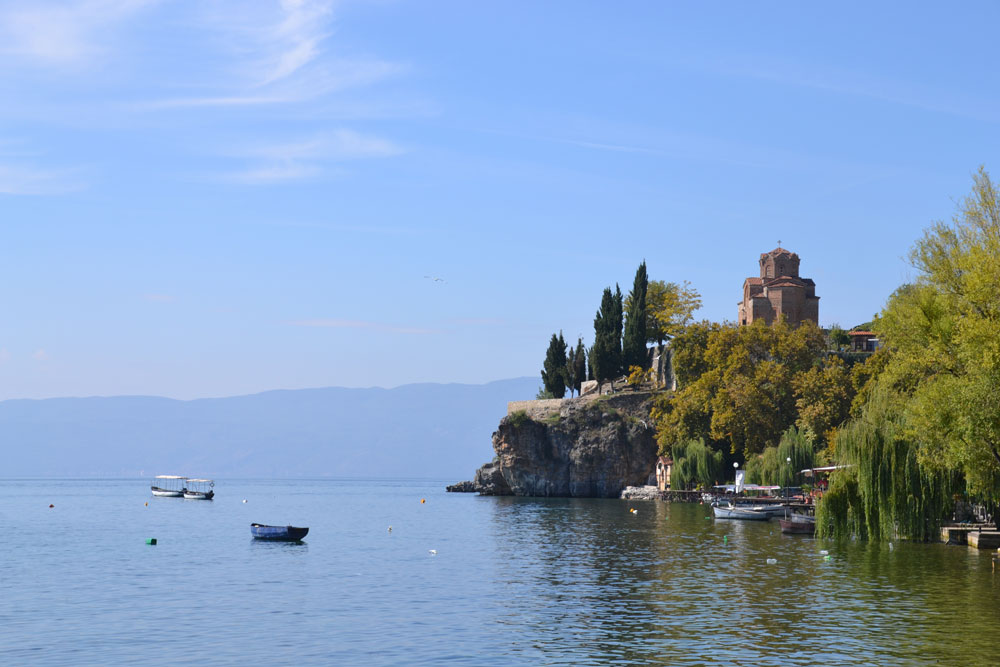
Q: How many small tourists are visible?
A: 0